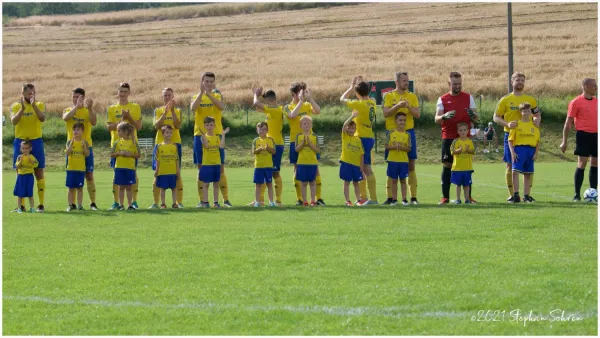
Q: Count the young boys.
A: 11